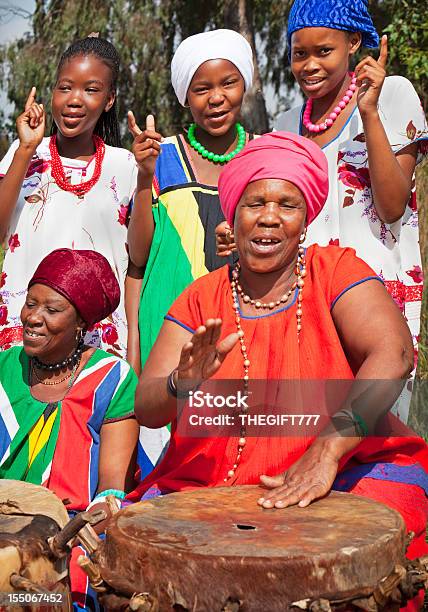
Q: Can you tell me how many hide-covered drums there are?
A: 2